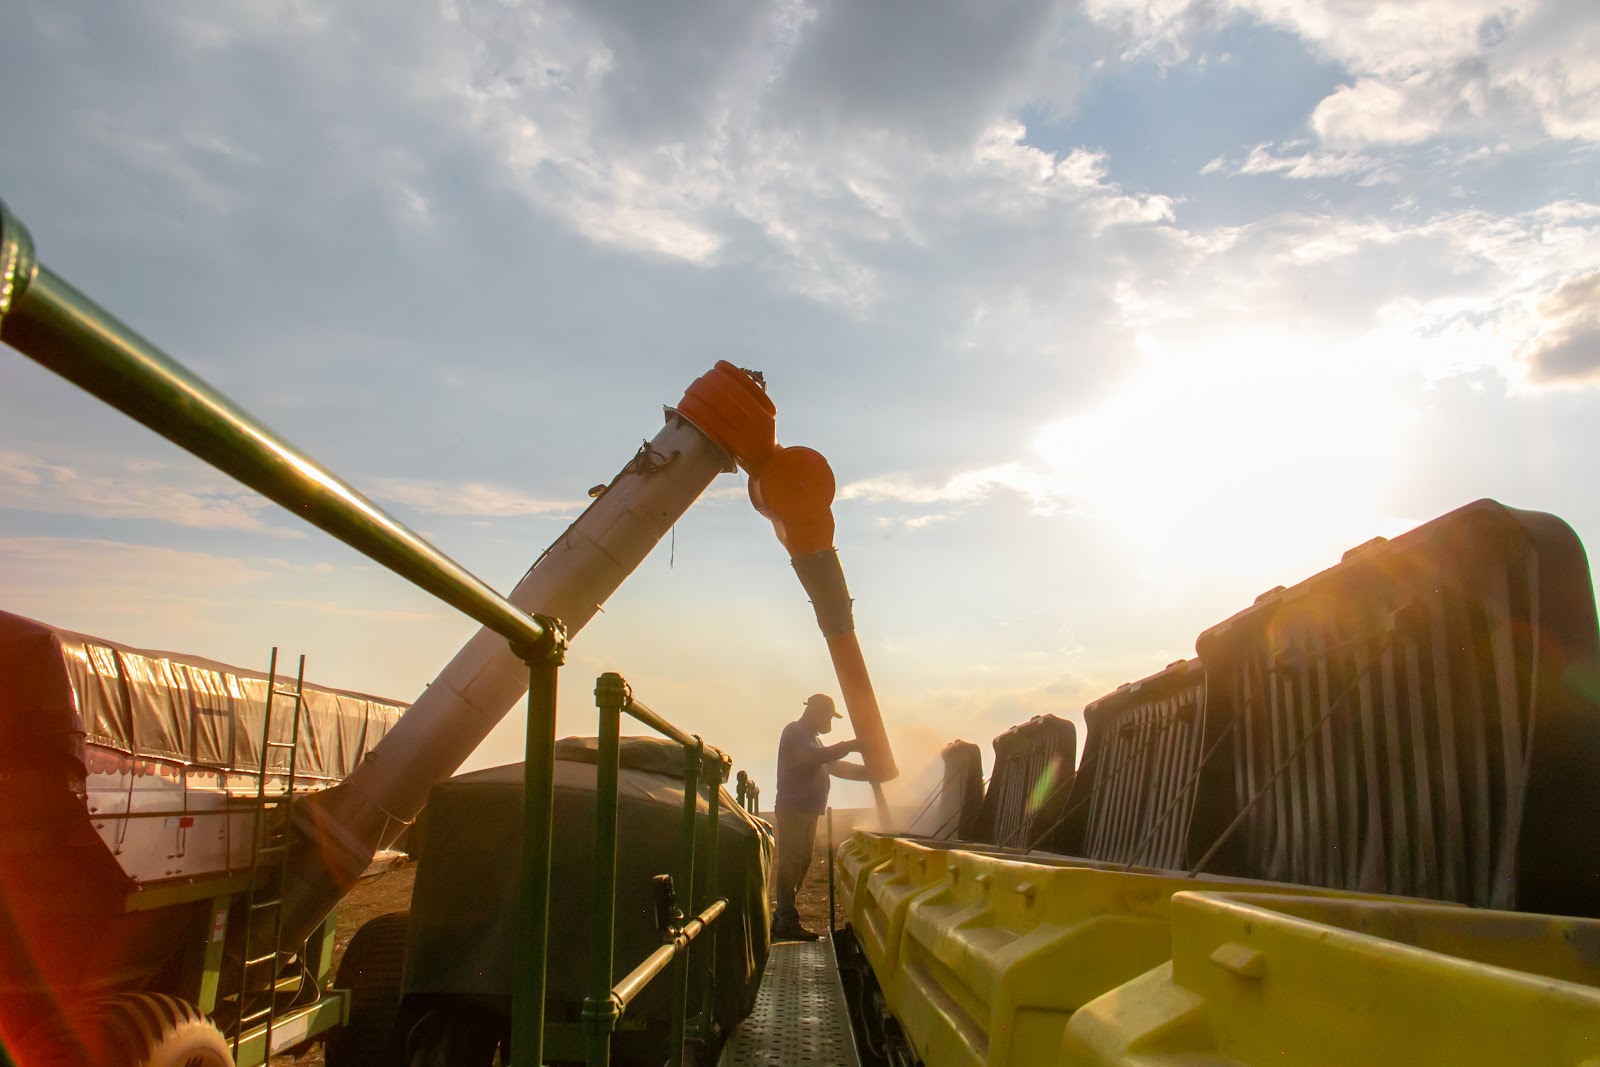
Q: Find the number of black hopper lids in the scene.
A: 4